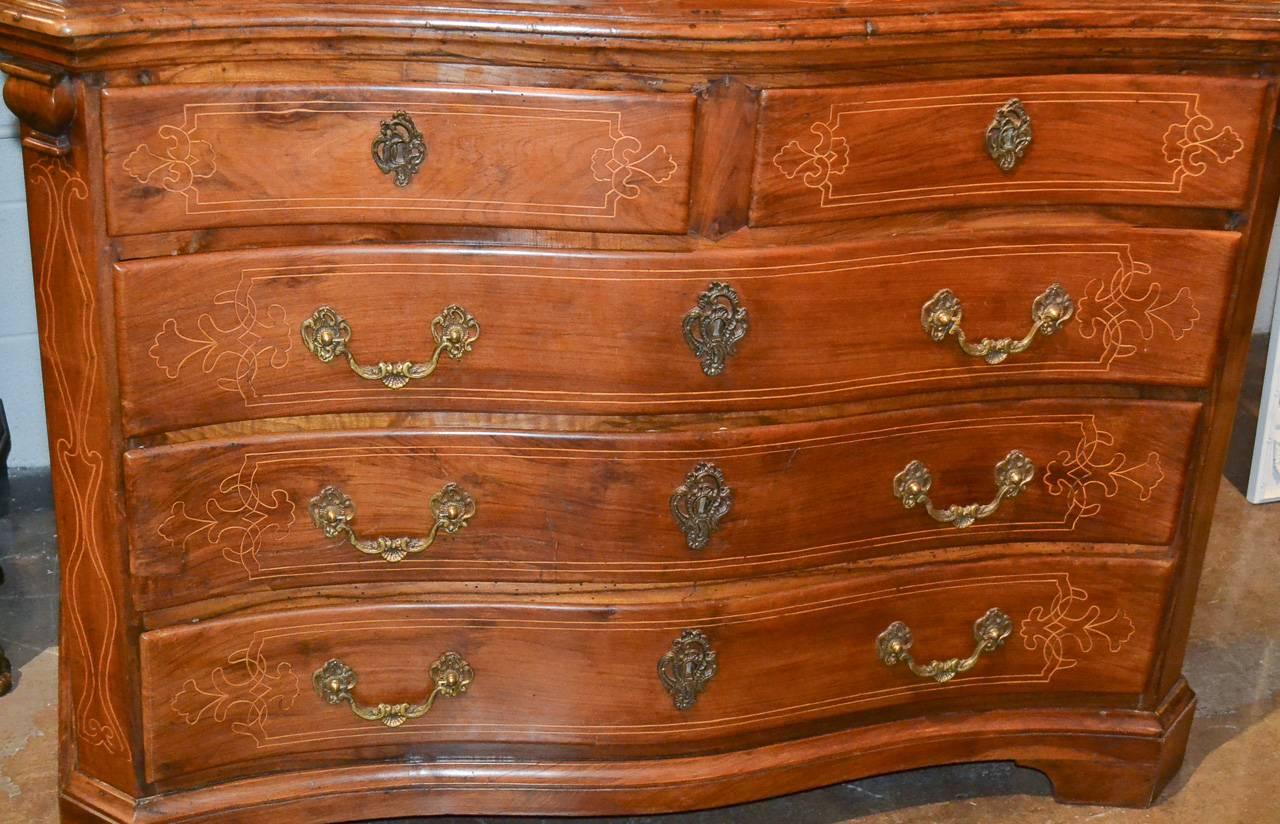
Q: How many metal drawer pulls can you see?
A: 6